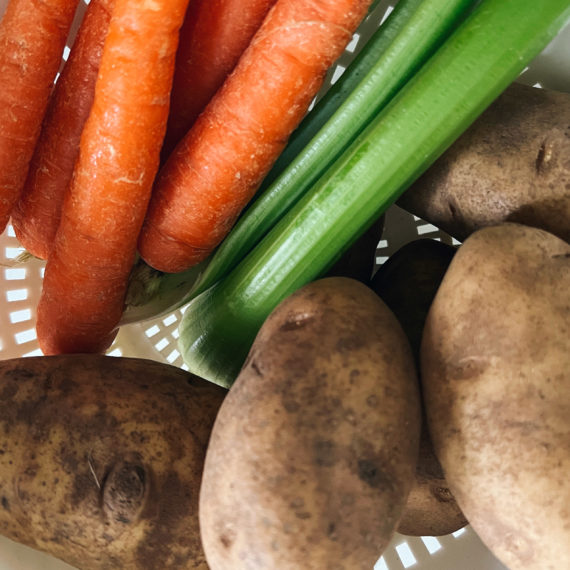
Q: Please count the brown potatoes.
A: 5